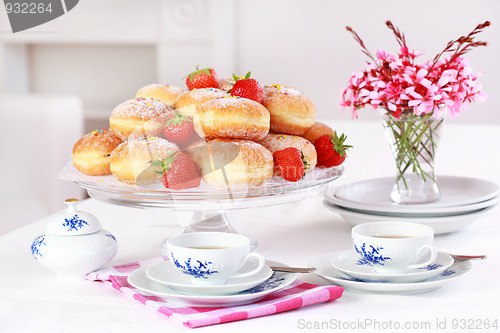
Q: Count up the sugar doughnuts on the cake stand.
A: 11